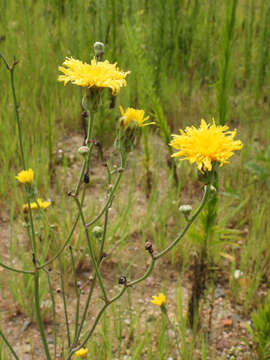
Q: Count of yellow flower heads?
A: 7